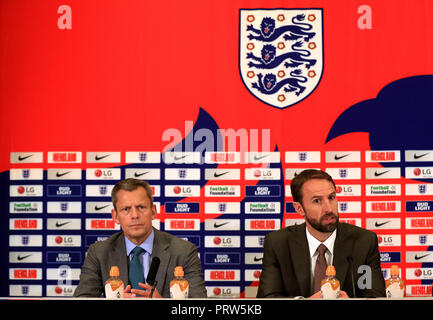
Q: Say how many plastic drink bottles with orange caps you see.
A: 4